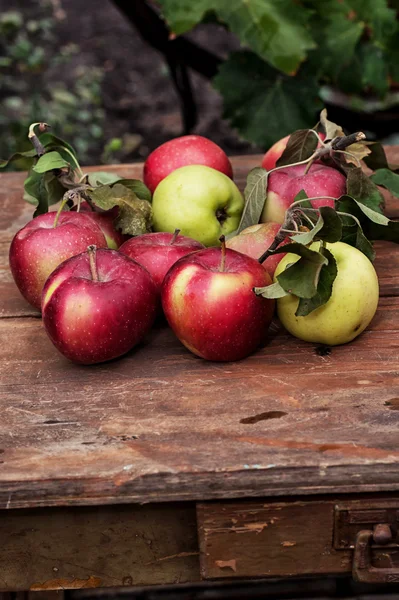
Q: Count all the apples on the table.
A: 11